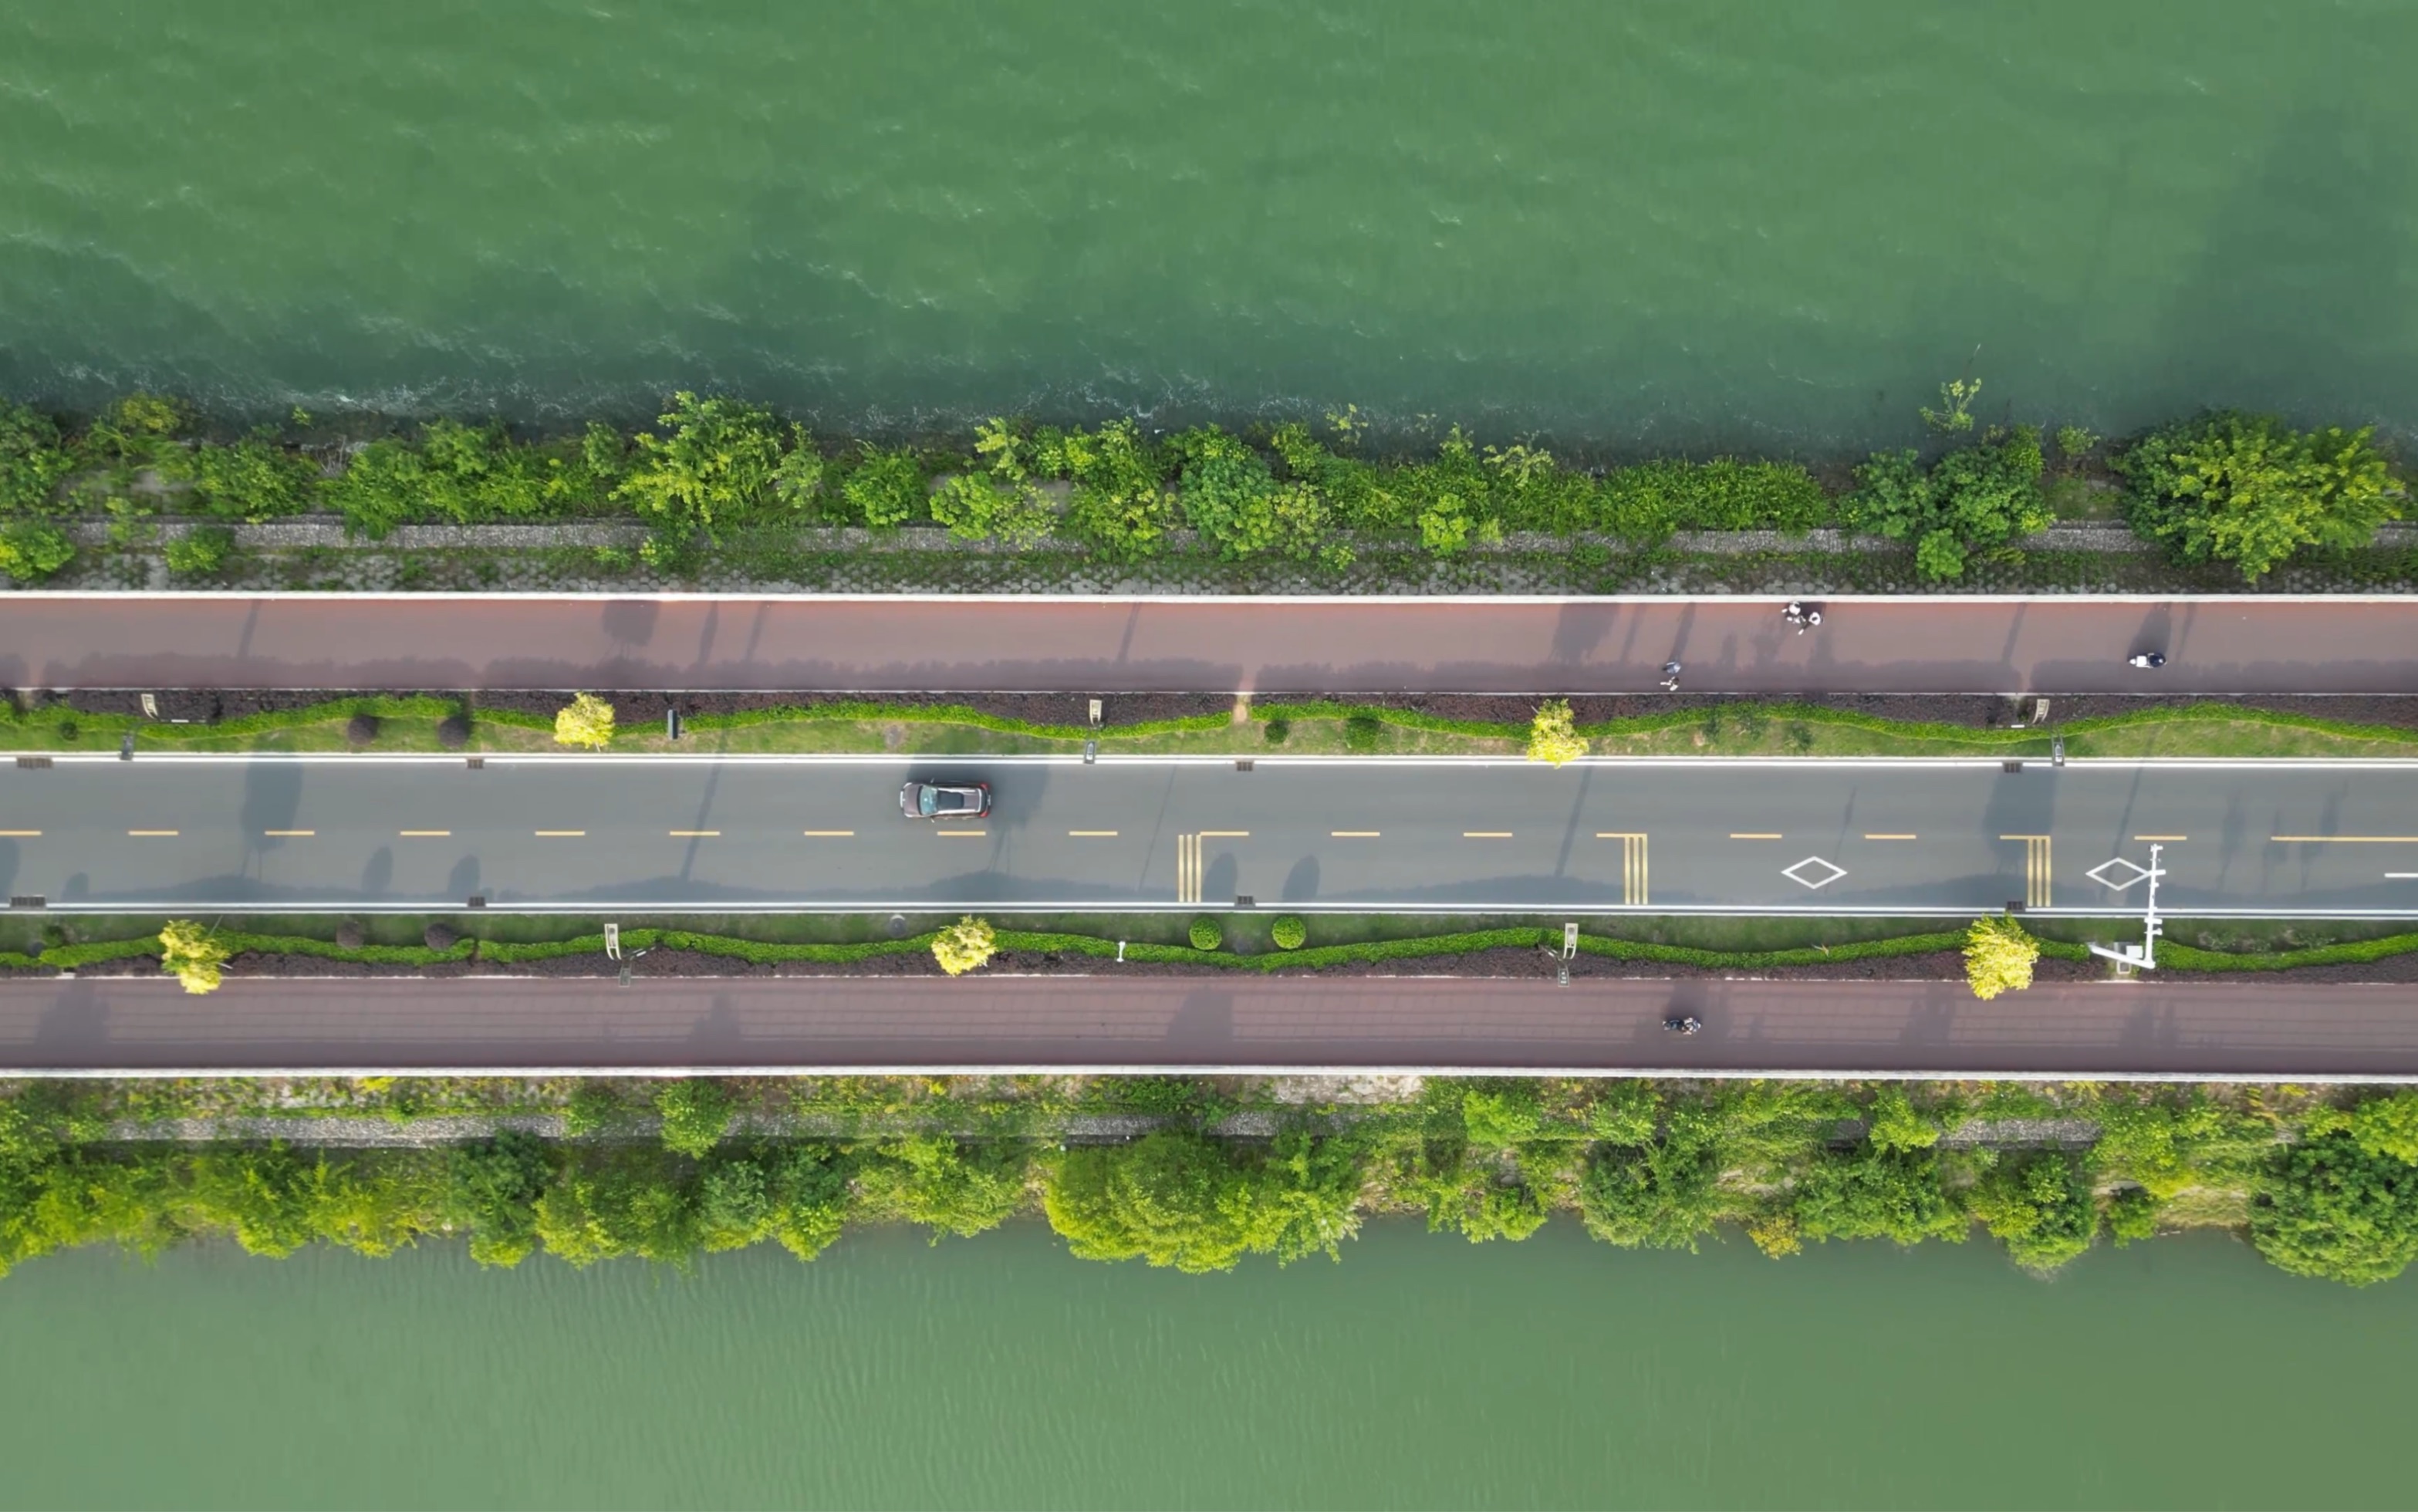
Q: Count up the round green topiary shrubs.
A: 2